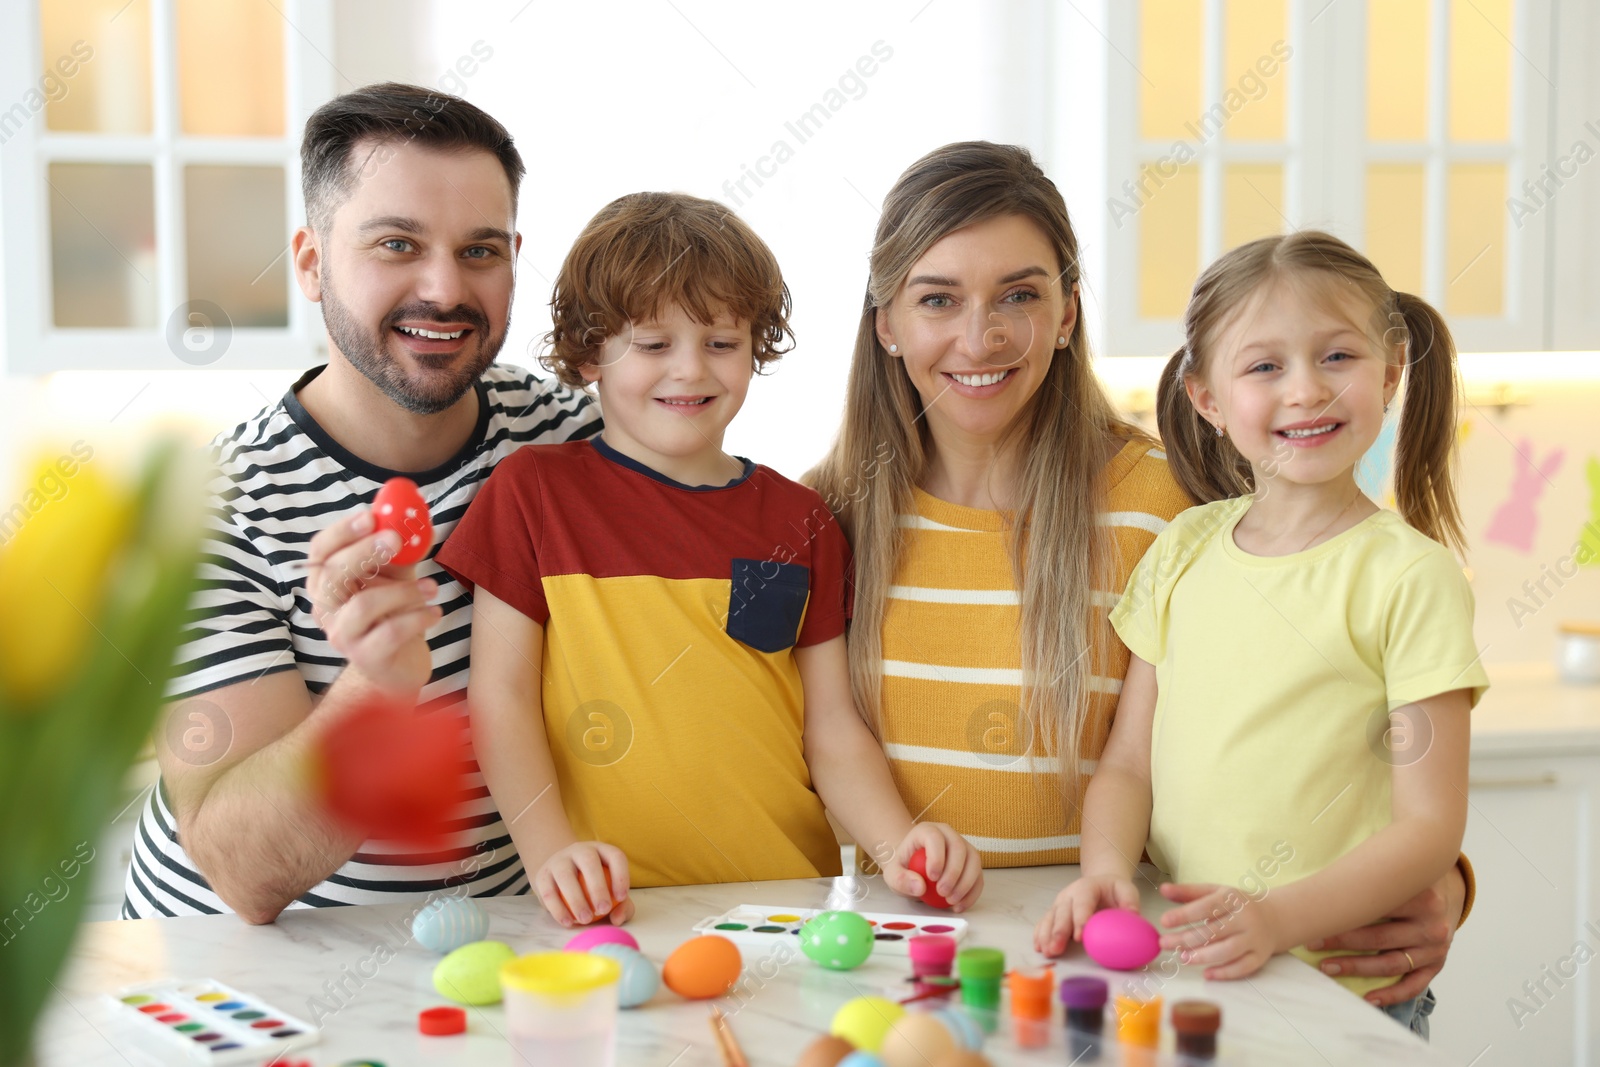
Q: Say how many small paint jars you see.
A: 6